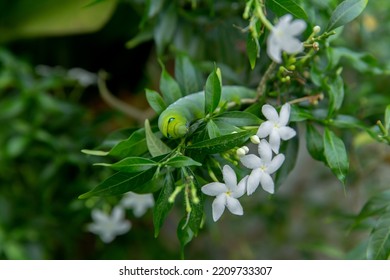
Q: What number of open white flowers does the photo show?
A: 6